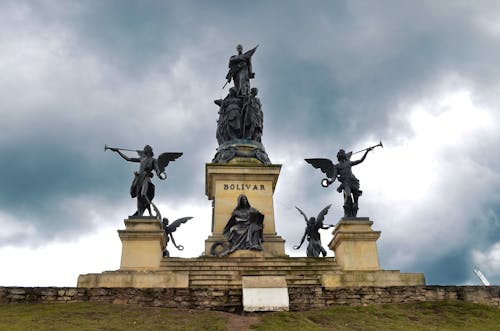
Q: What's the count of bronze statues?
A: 6